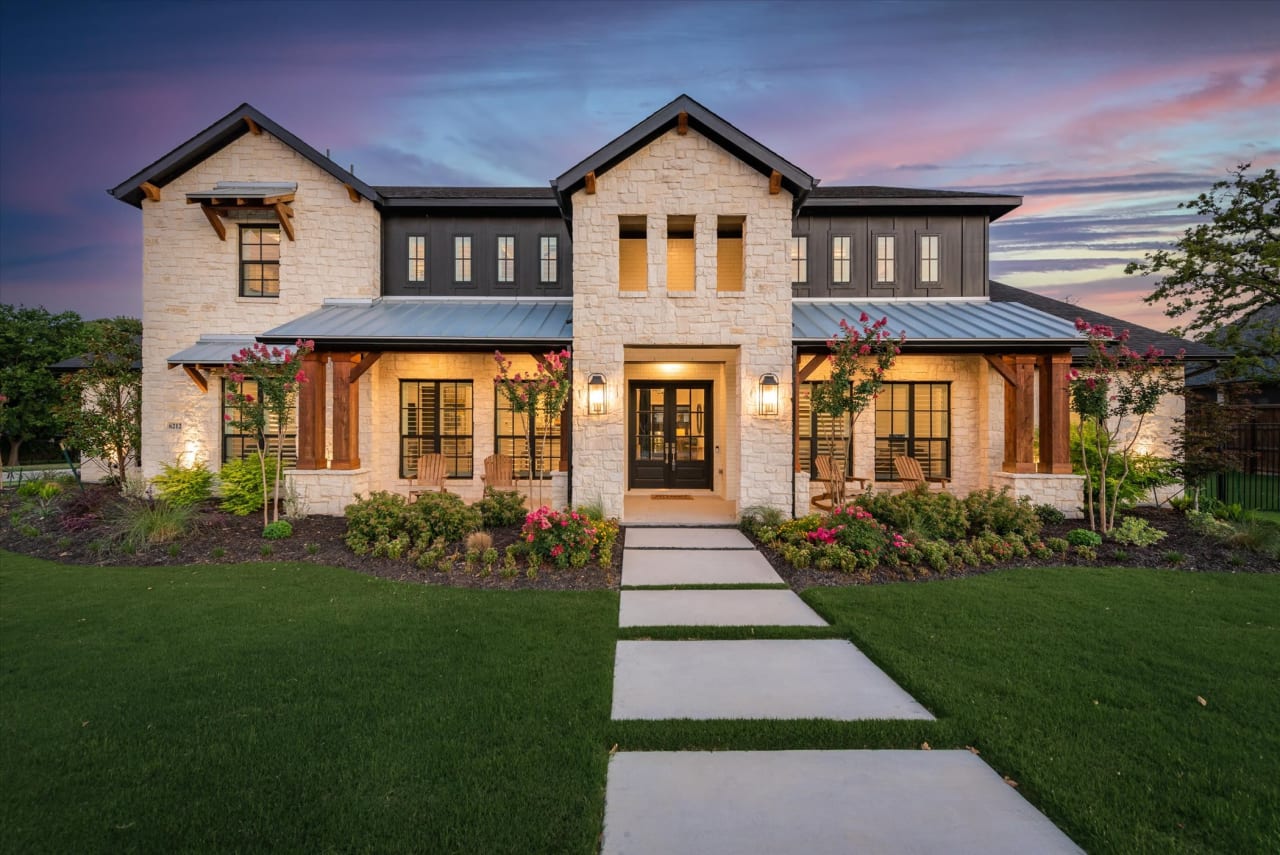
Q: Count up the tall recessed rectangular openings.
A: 3